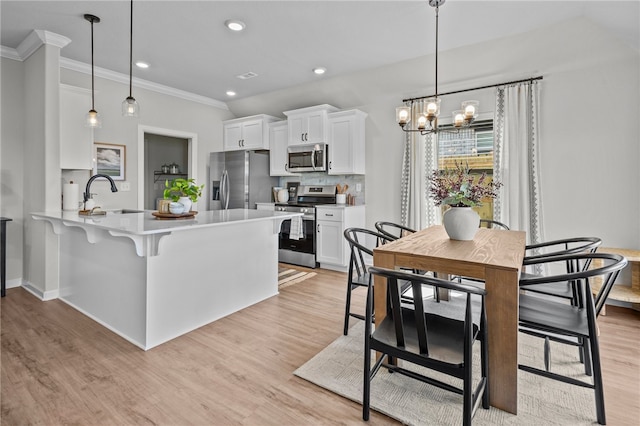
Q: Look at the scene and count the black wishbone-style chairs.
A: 6